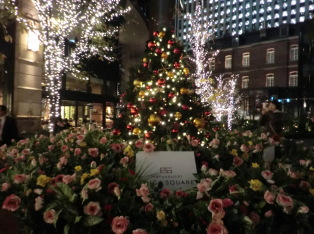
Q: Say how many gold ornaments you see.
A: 12